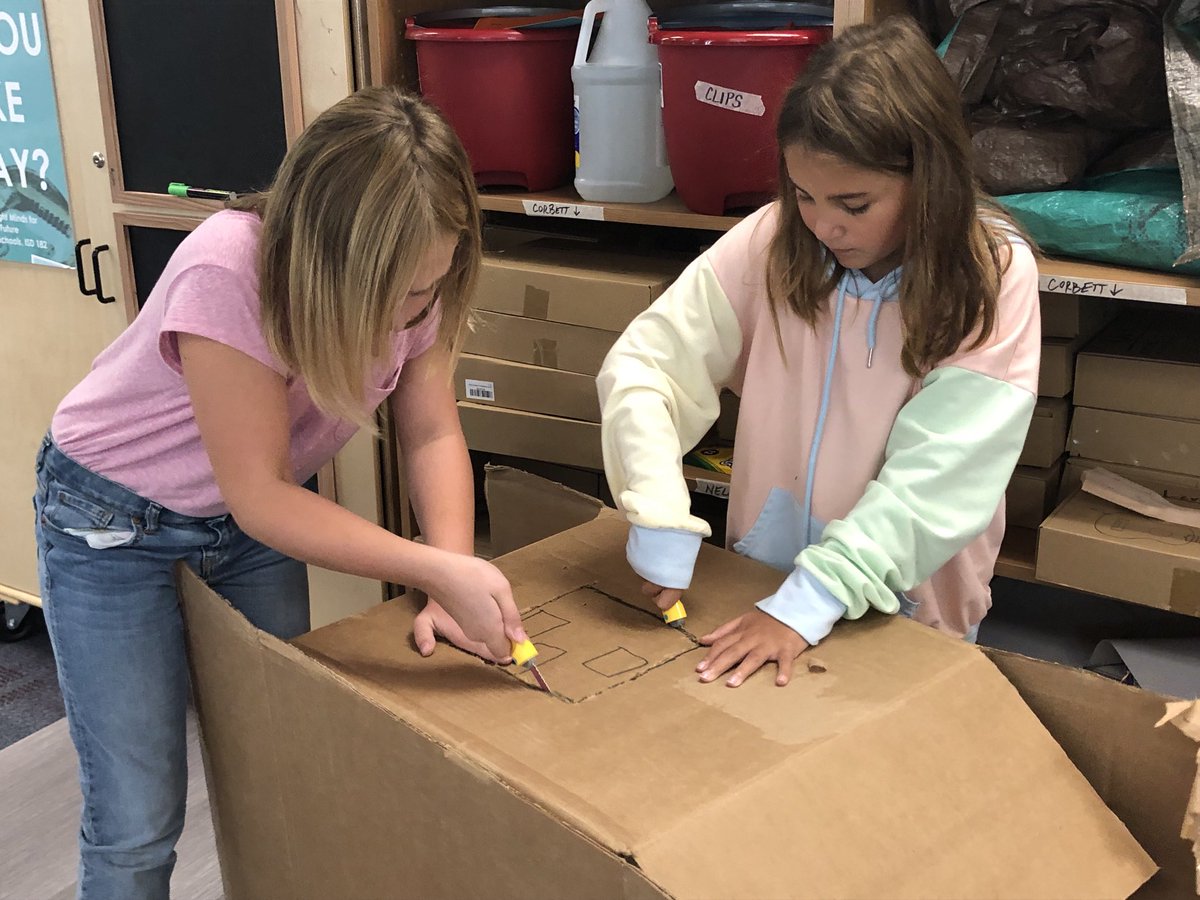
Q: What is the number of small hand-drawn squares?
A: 3